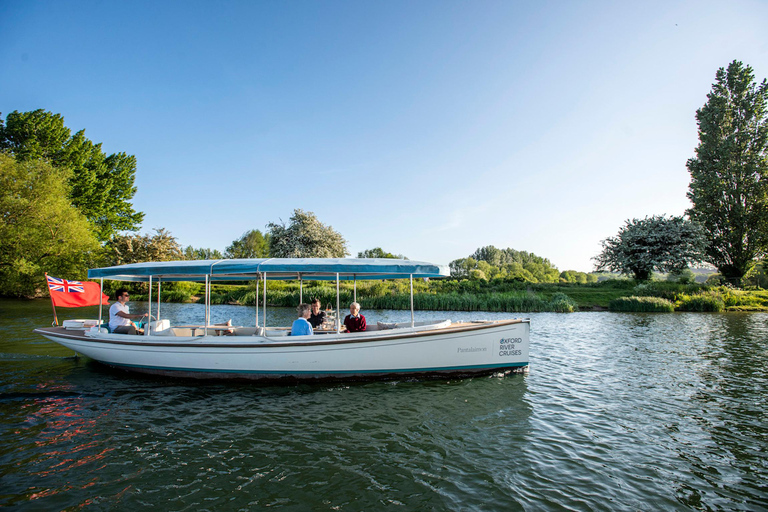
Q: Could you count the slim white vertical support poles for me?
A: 11